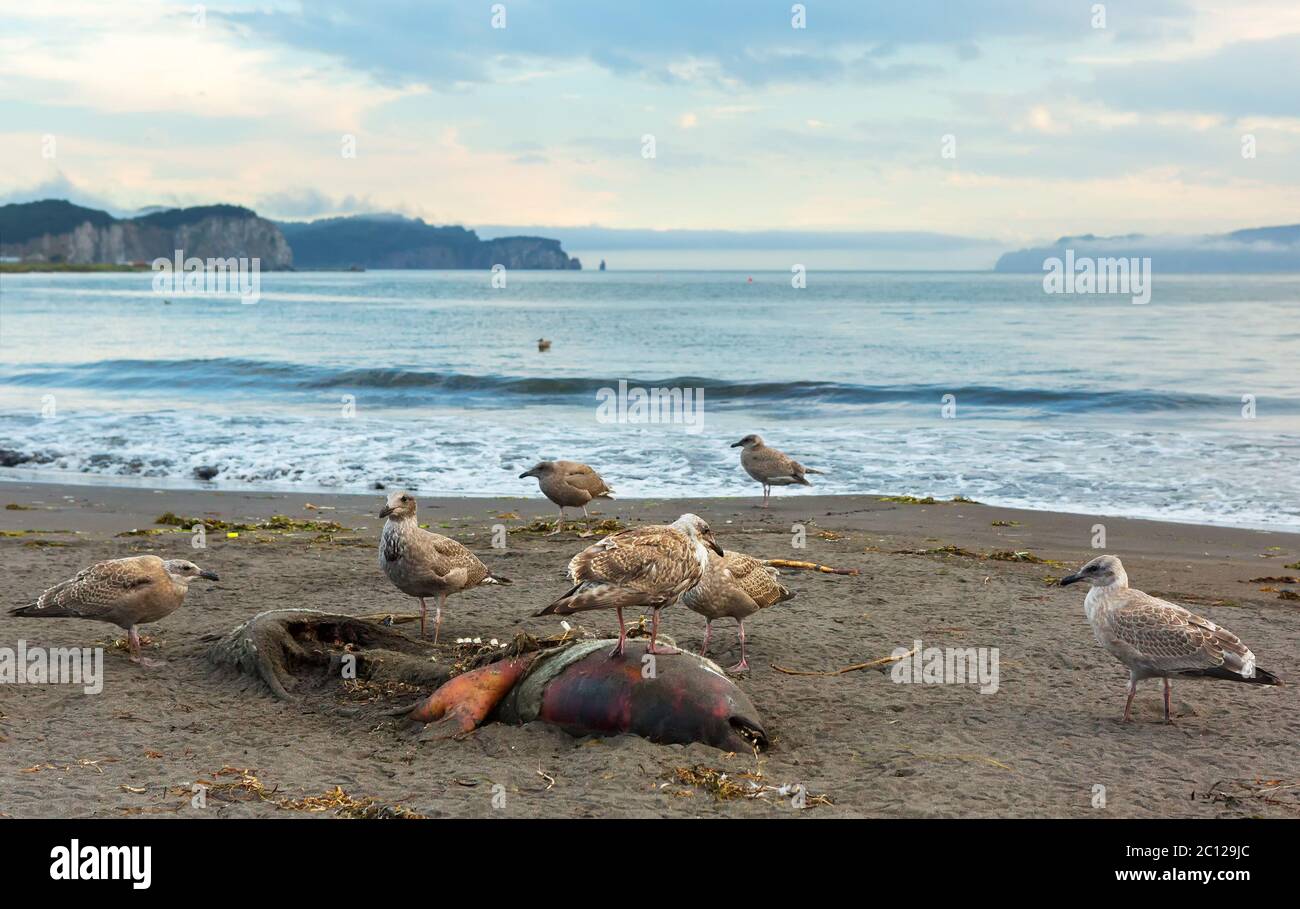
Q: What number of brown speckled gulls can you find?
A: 7